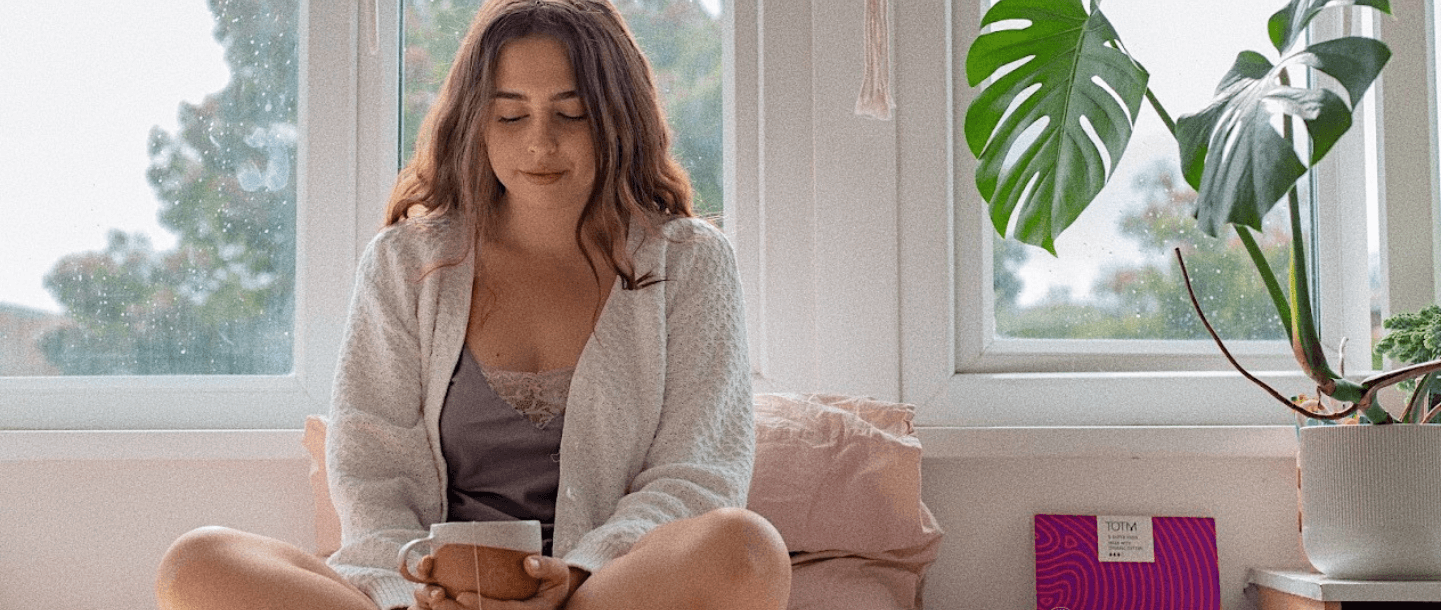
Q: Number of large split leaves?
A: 3